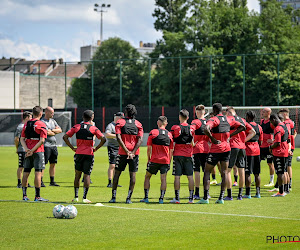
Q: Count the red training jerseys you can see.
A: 13